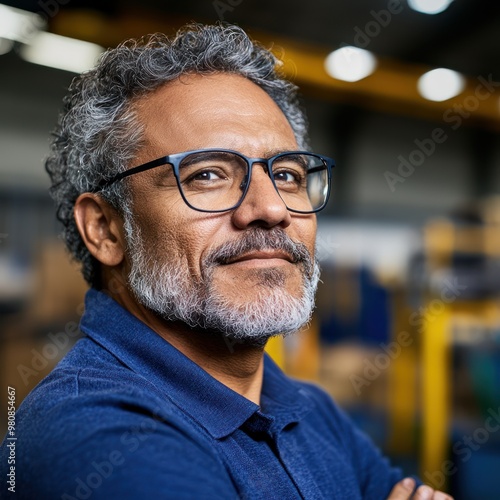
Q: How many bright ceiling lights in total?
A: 5